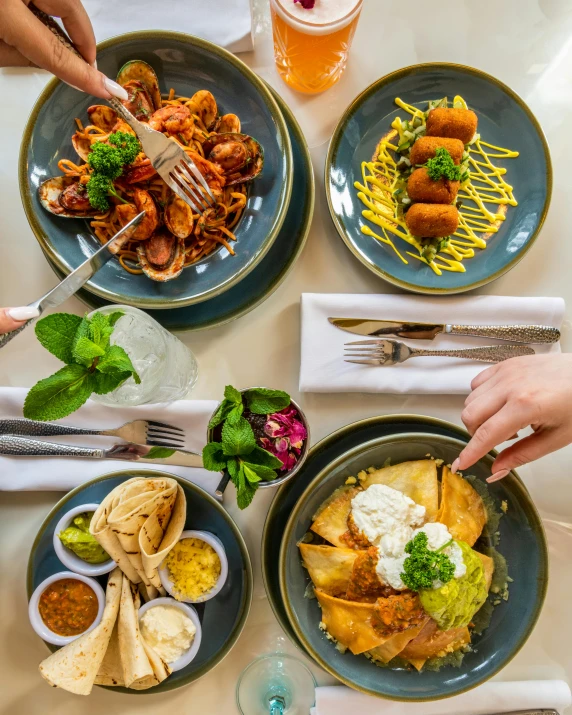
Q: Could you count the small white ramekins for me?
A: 4